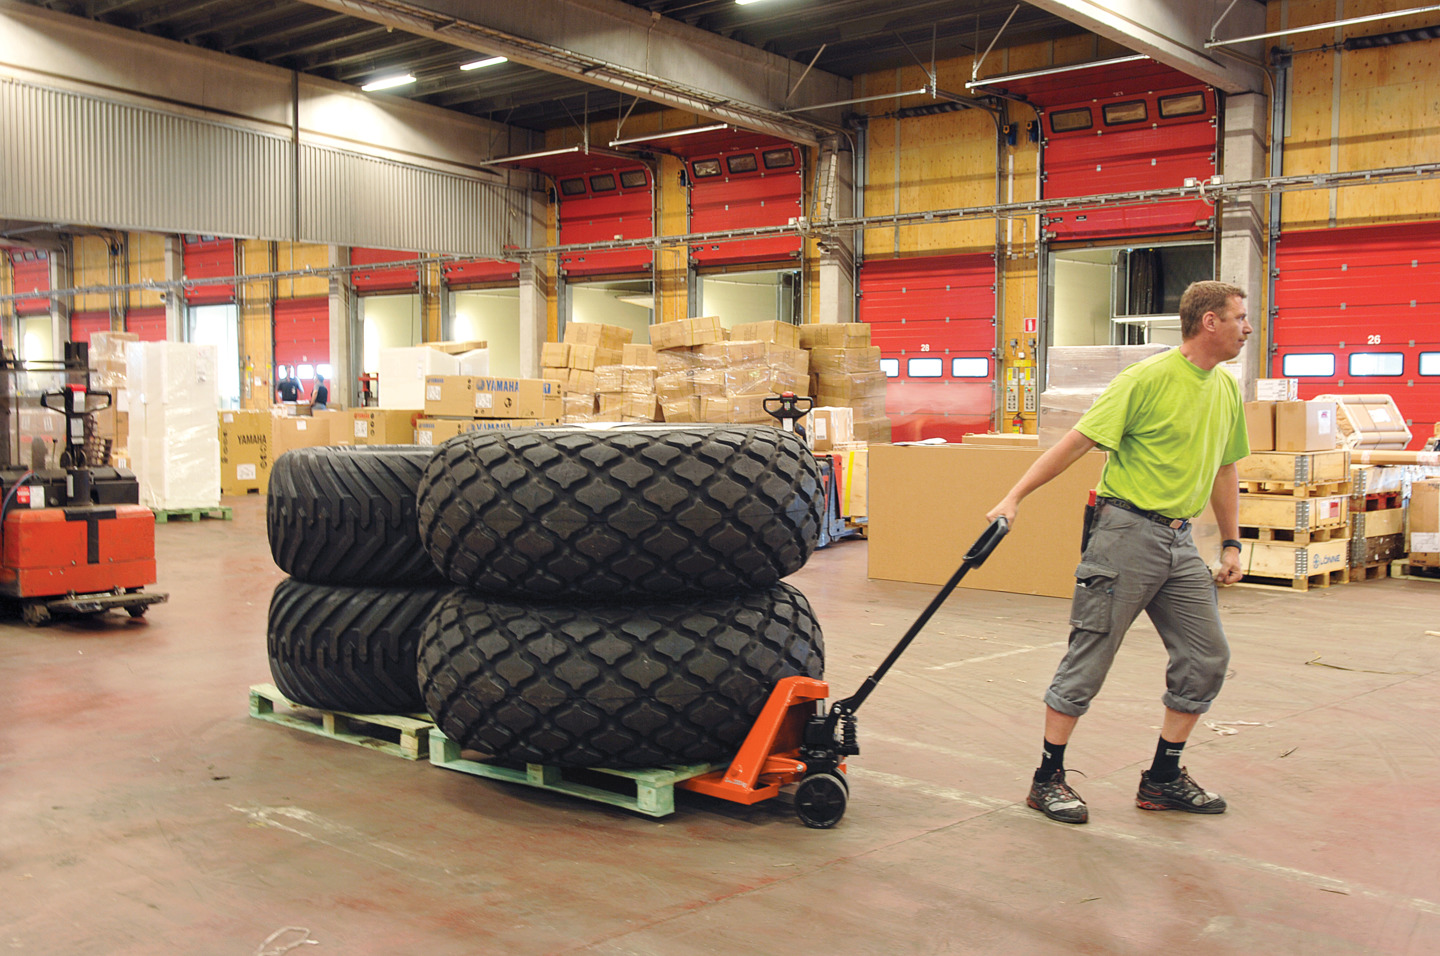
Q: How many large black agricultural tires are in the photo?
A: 4